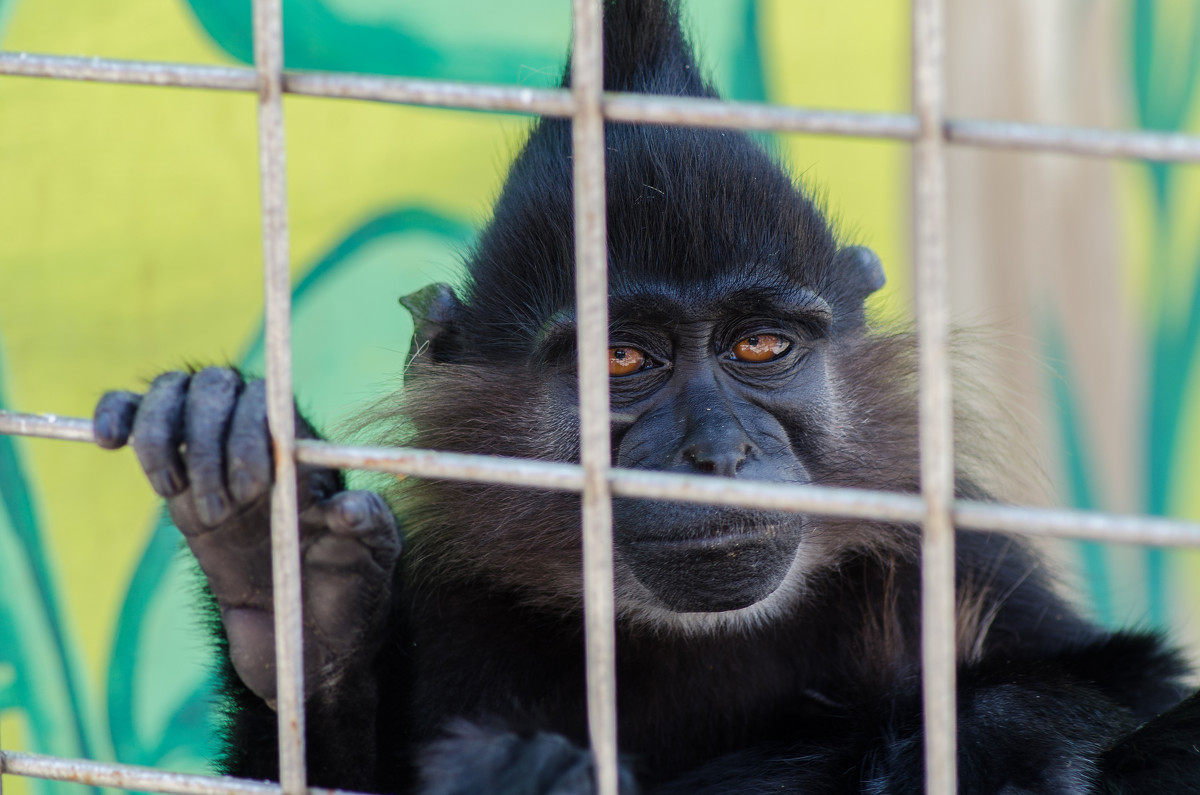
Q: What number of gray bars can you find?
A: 6